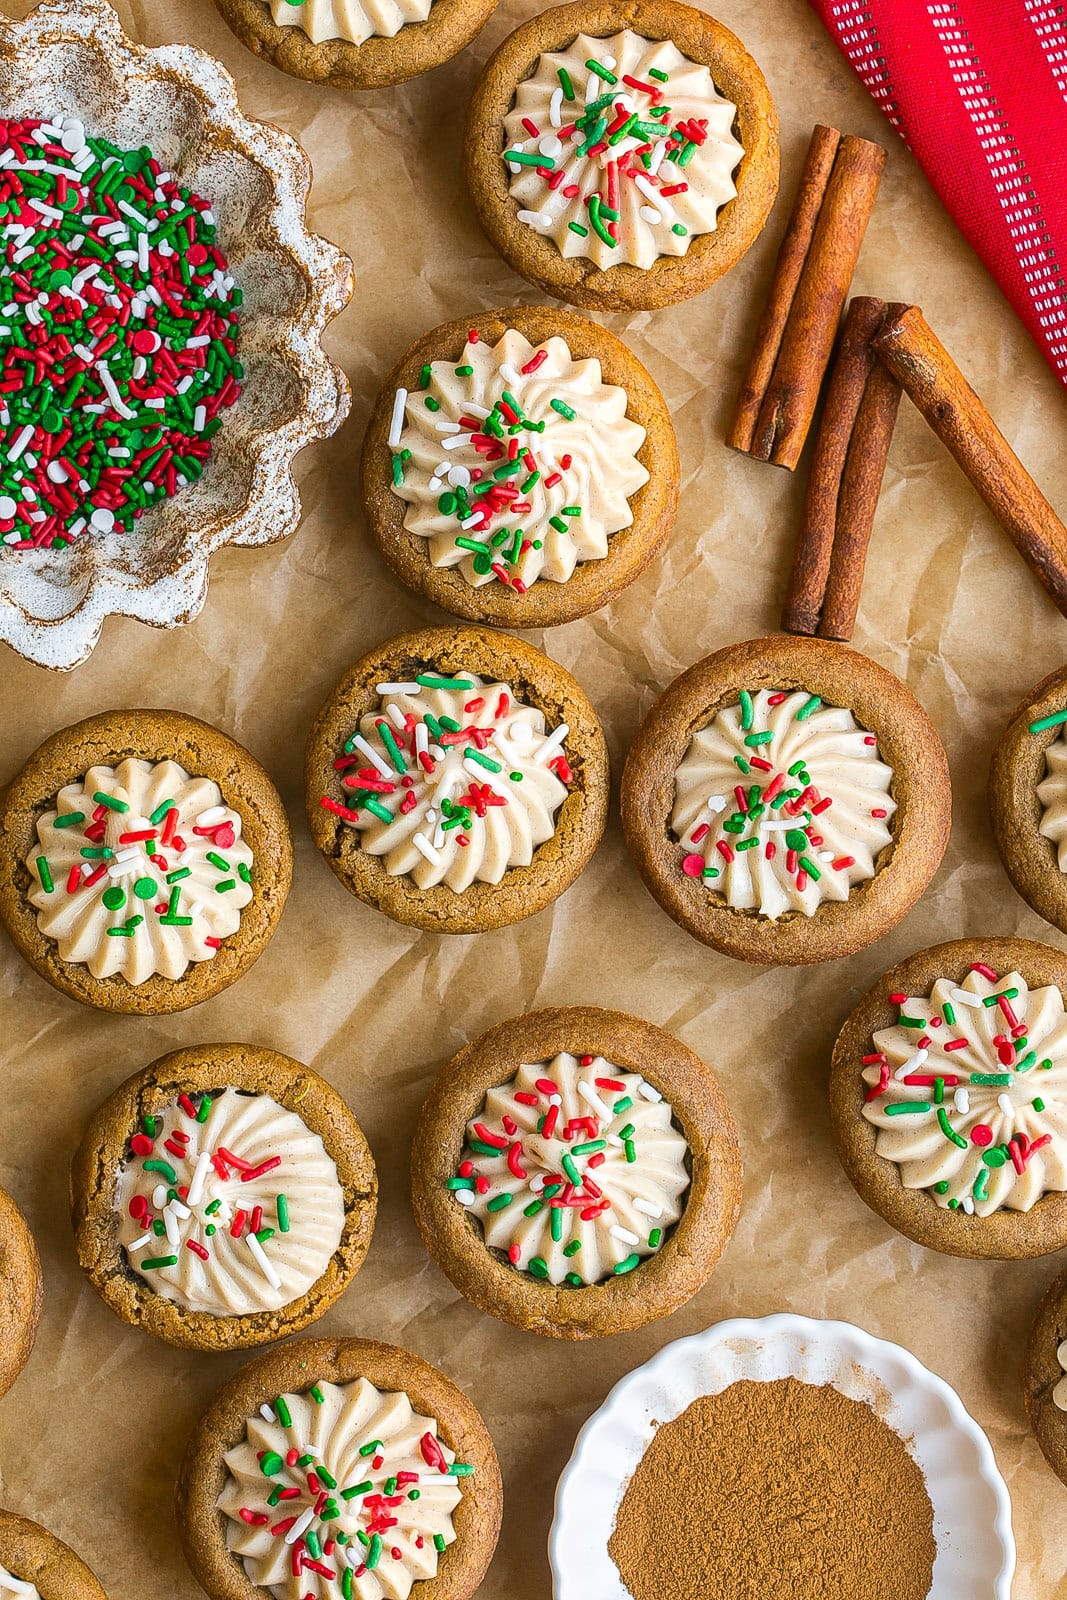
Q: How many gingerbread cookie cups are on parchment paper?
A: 14